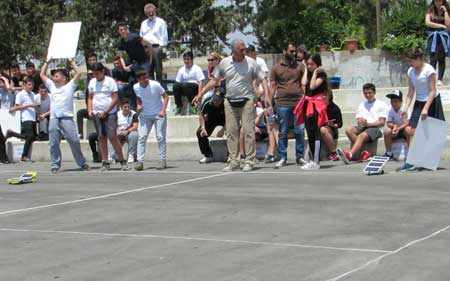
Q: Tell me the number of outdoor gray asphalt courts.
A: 1